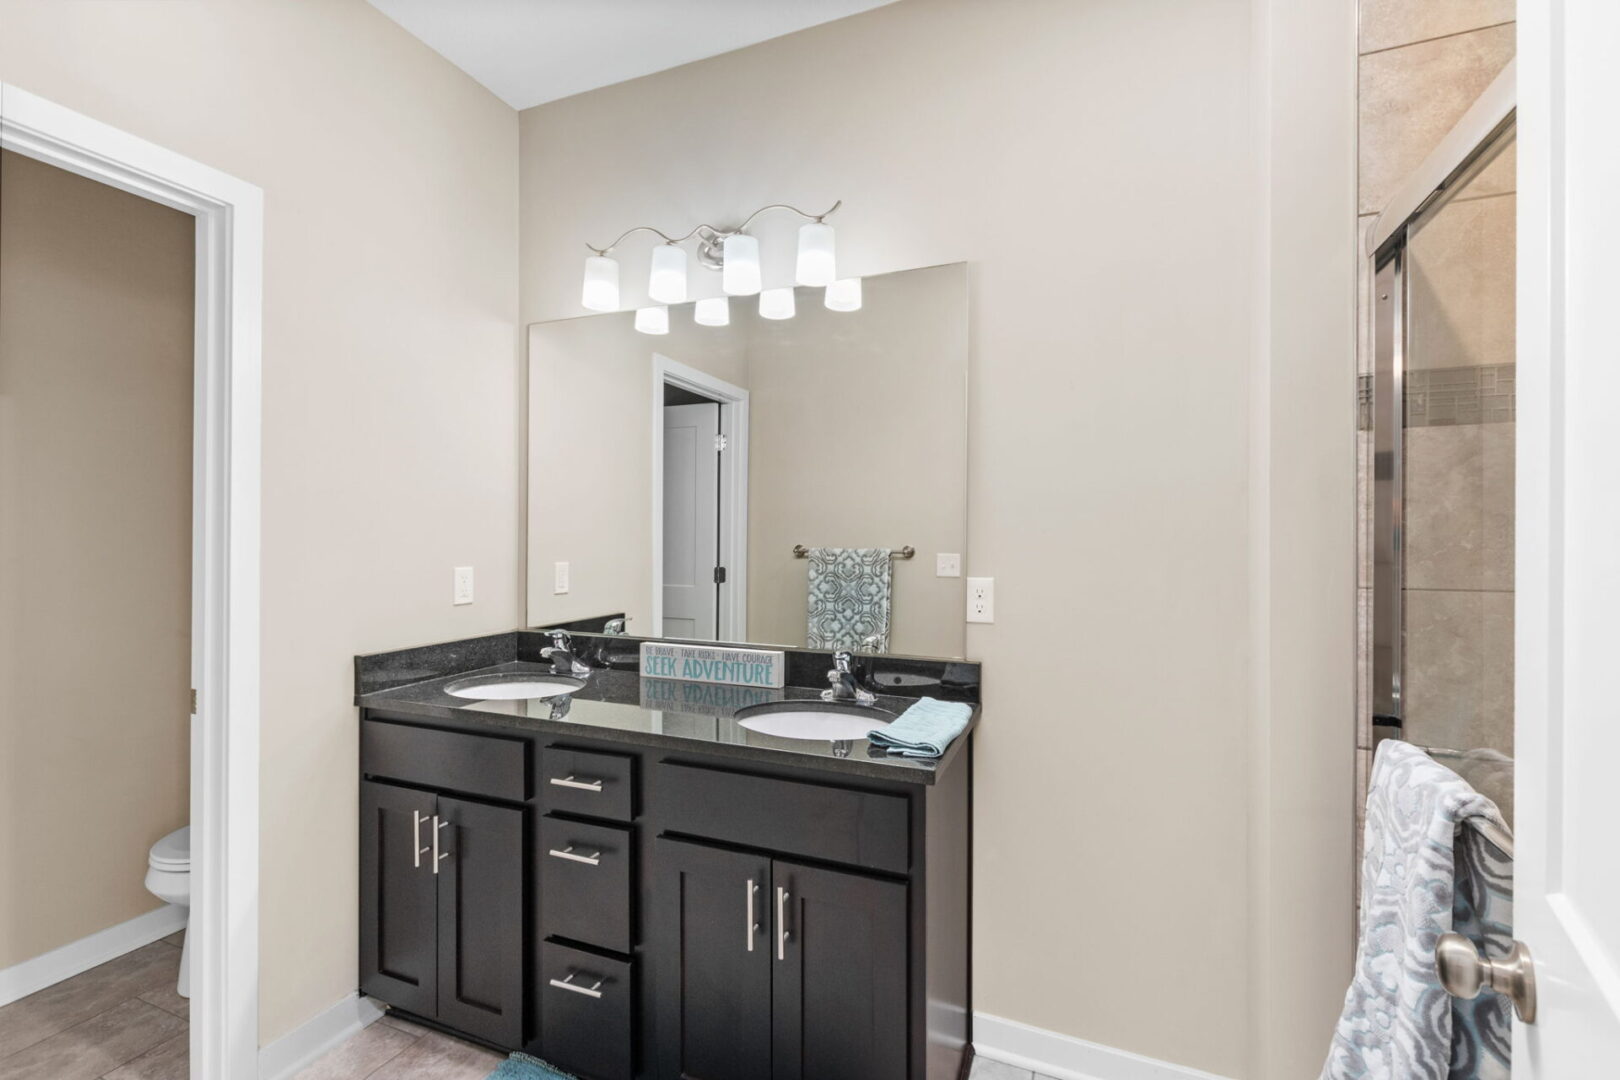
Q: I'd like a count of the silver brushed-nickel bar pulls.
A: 7